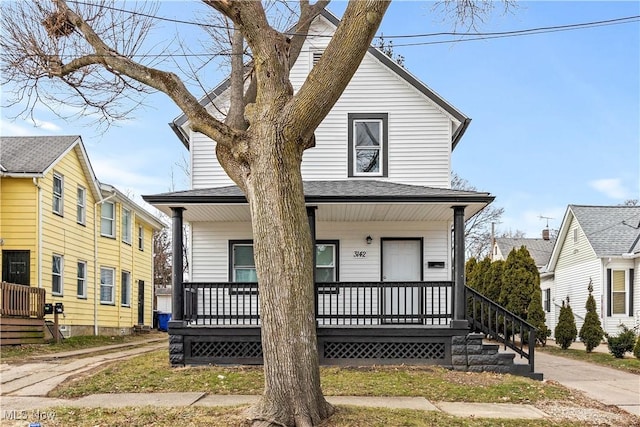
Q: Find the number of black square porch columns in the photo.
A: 3